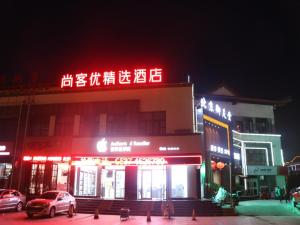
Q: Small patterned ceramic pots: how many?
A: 0